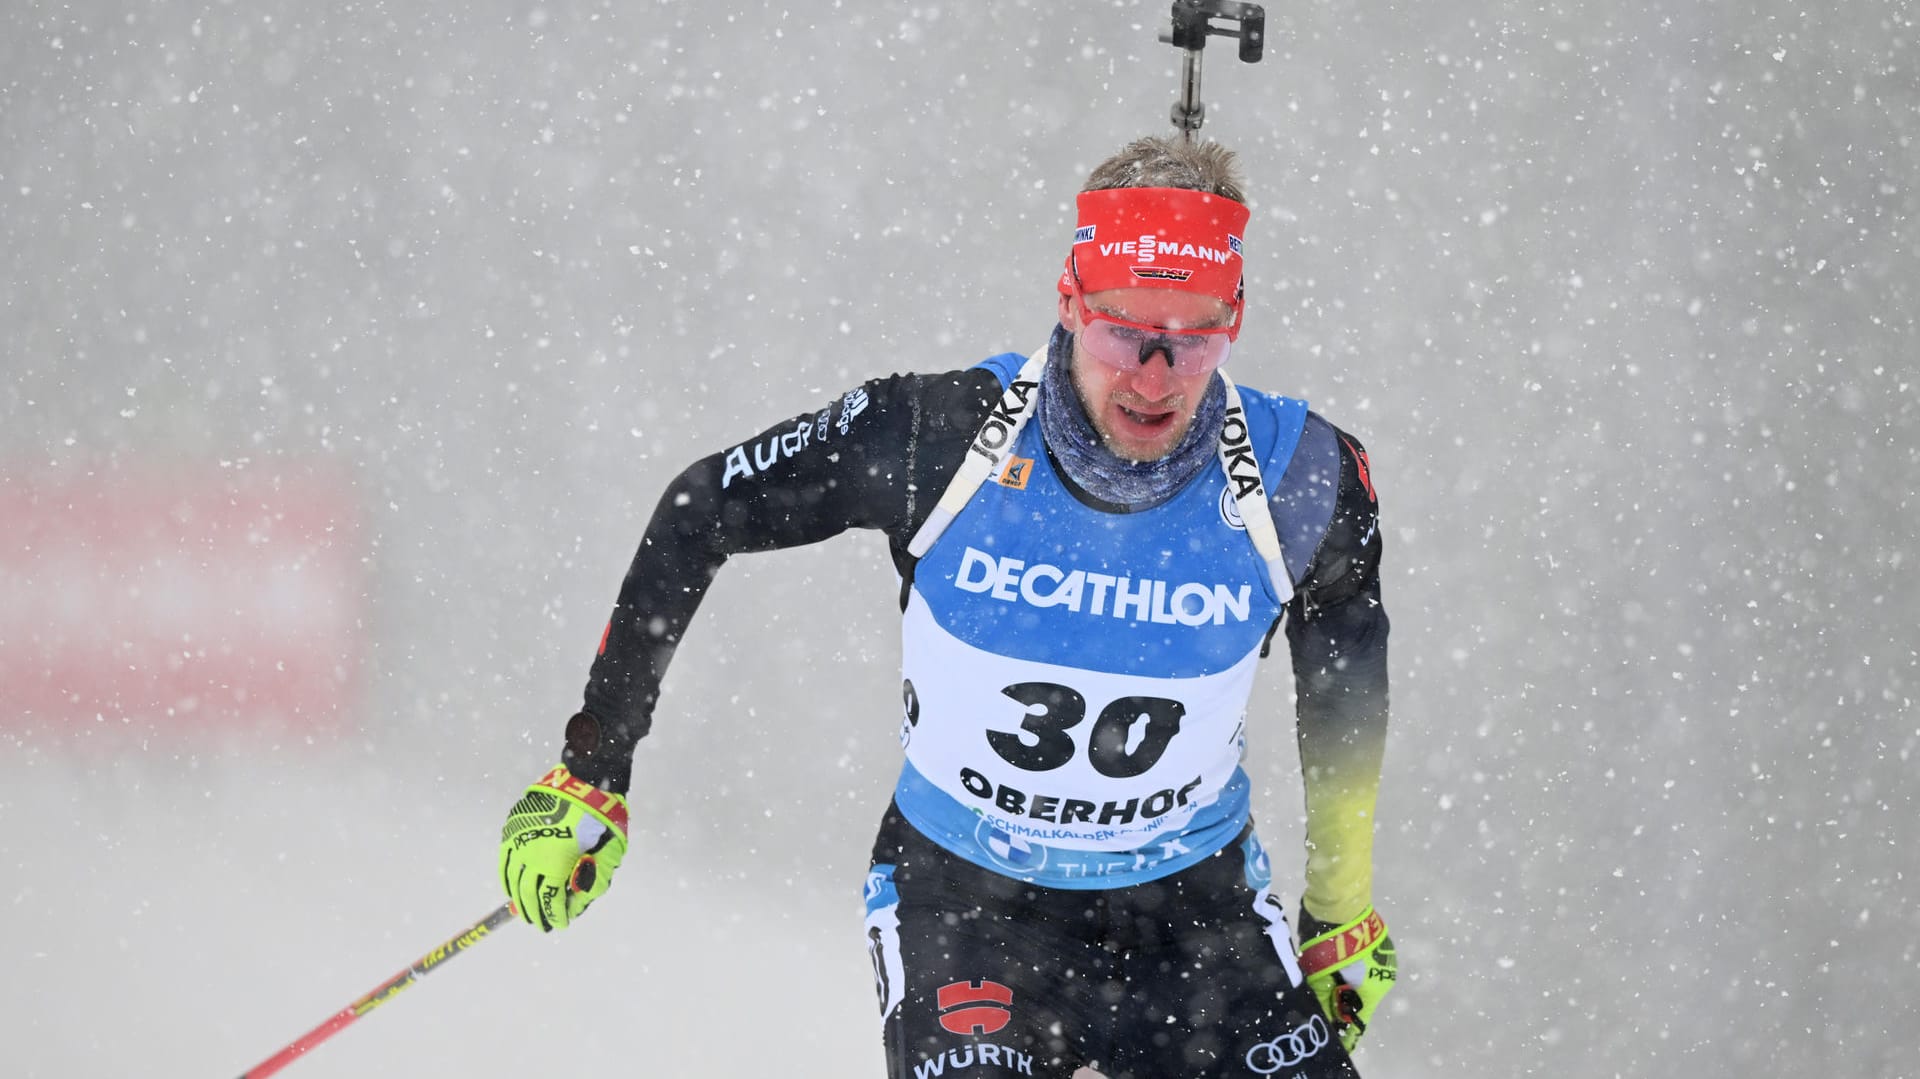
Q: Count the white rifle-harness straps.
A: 2